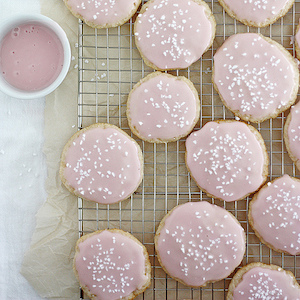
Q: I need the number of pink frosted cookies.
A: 13